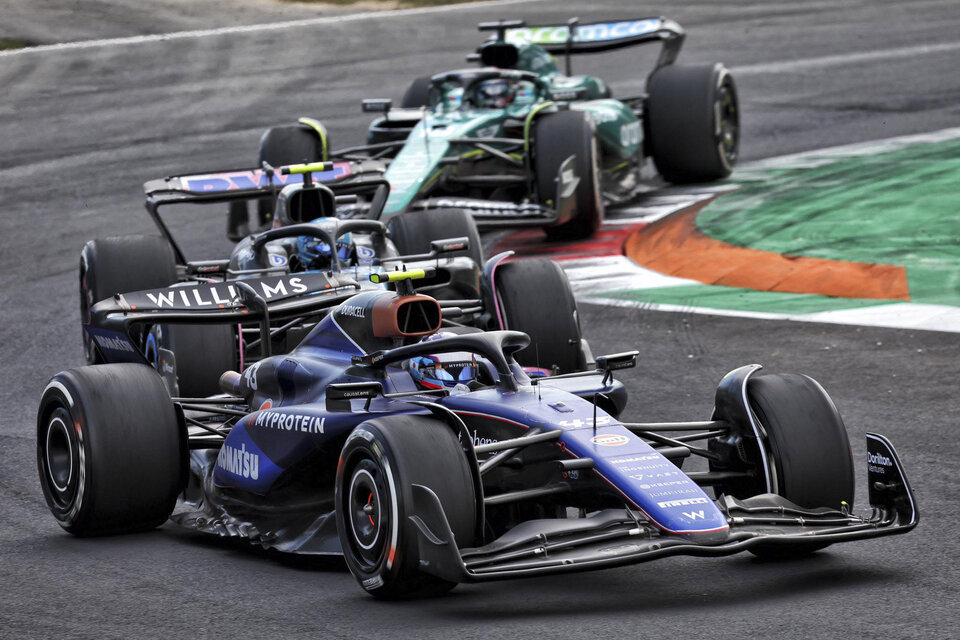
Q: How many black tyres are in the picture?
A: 11